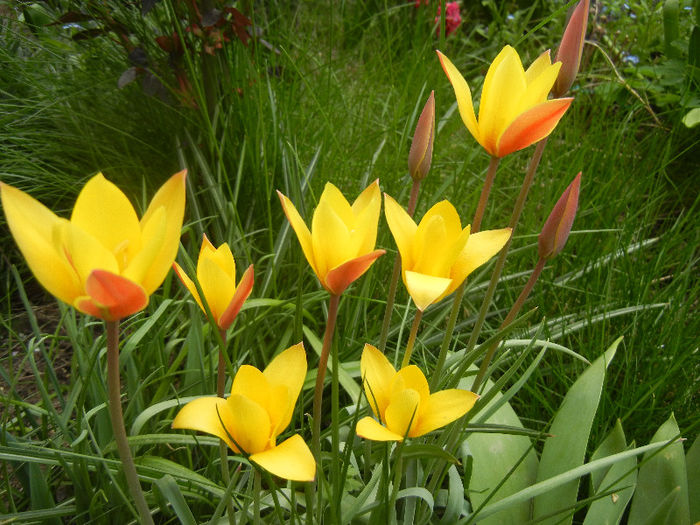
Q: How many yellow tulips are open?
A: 7